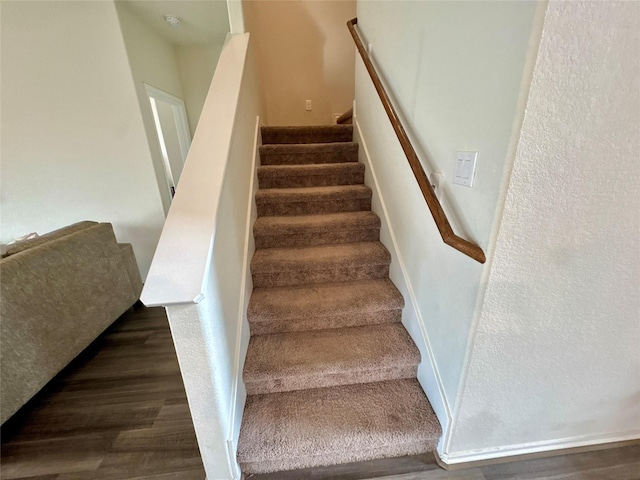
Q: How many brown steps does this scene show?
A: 9